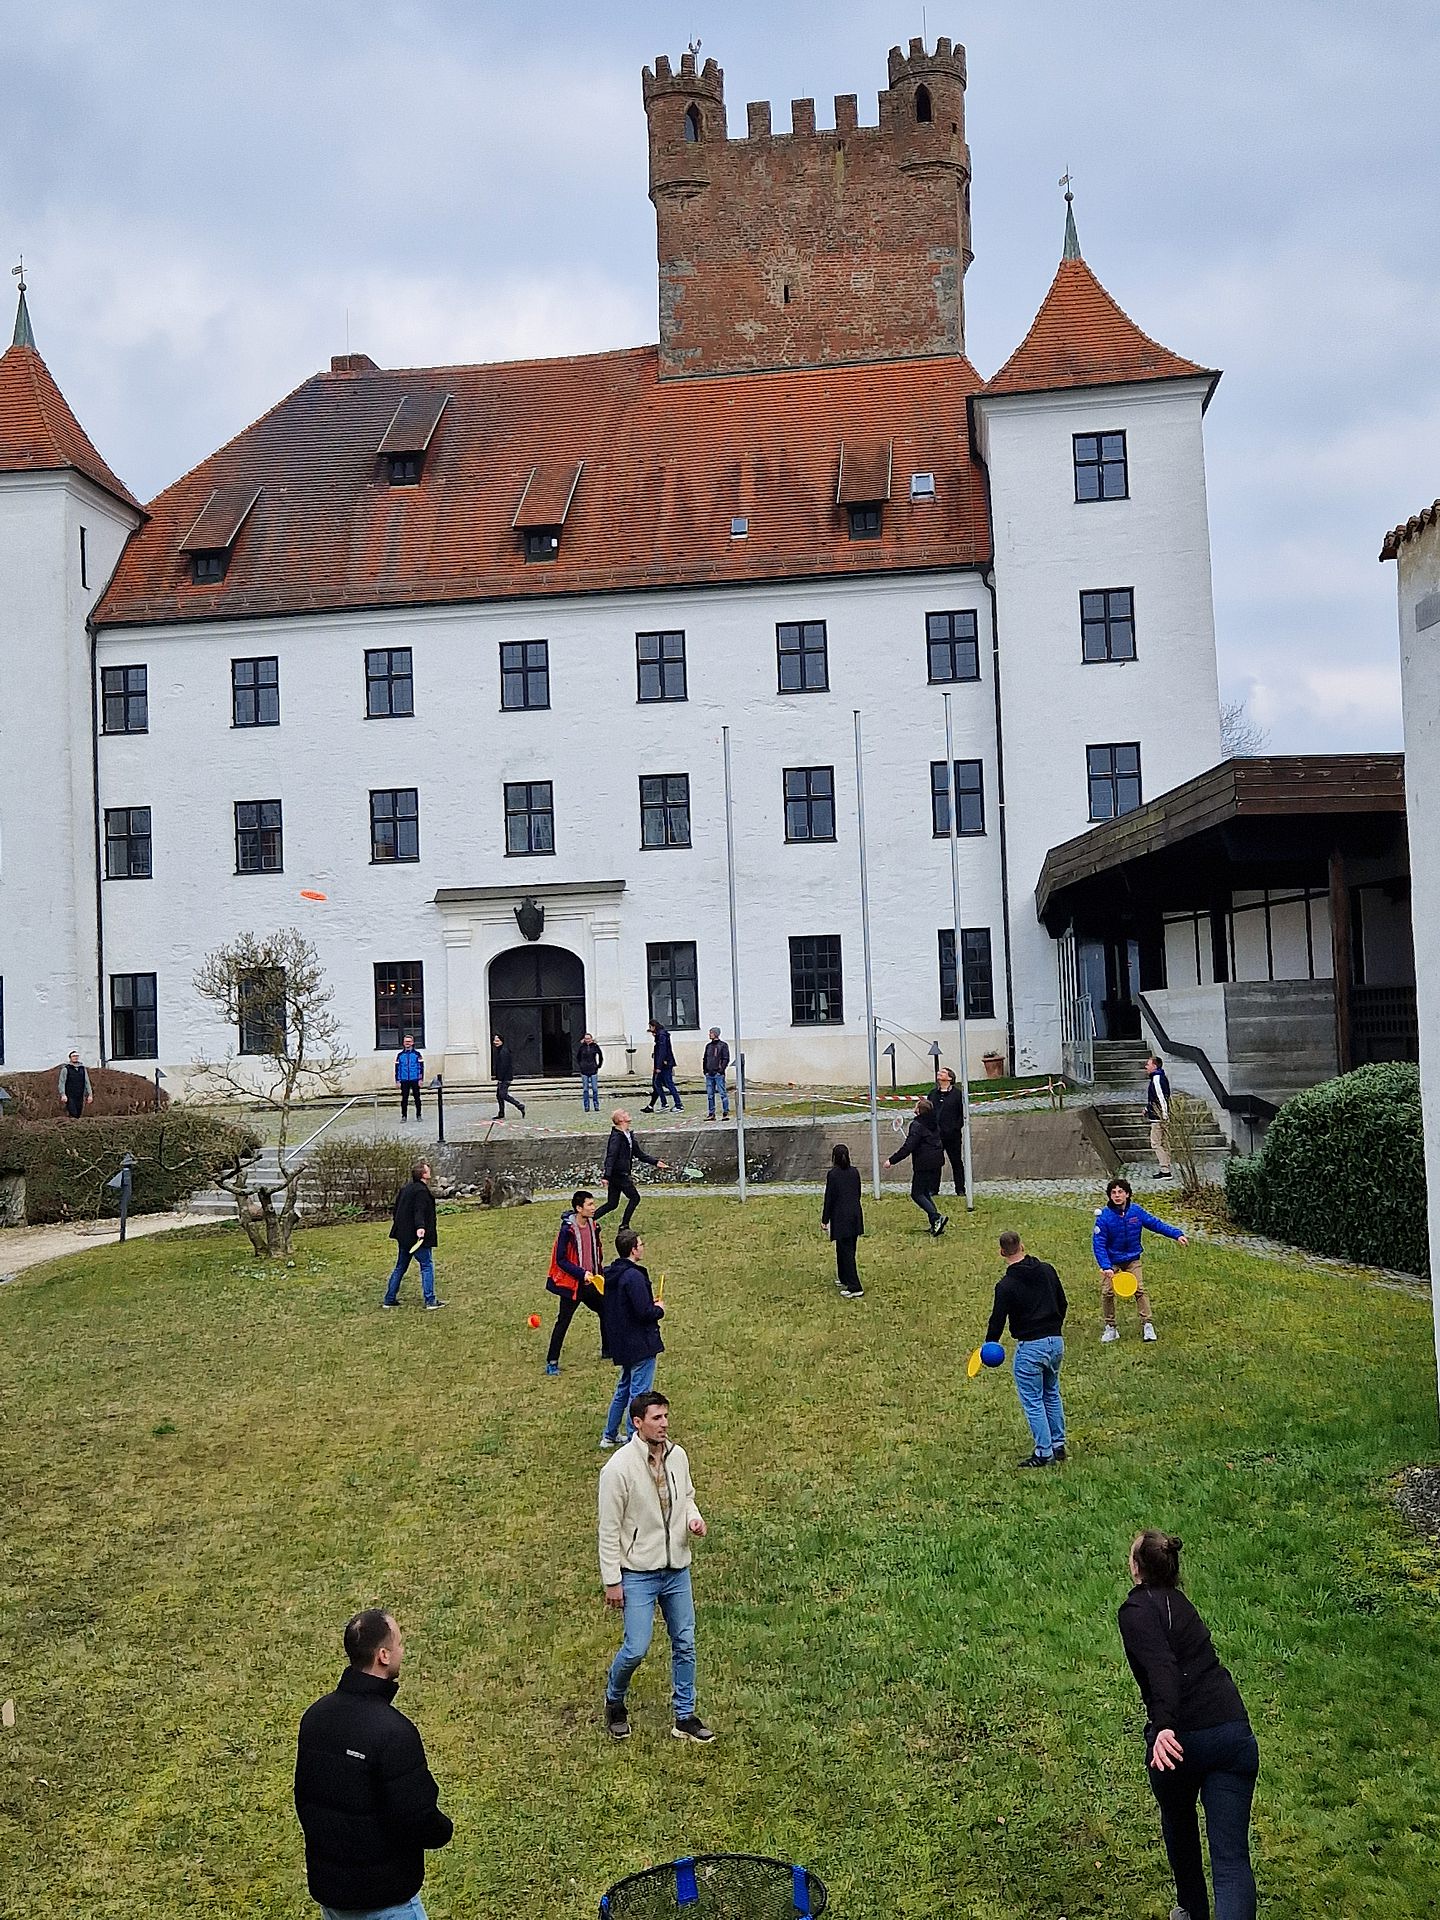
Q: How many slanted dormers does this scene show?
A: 4